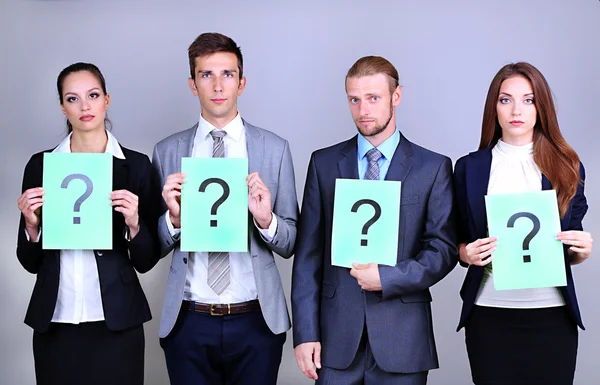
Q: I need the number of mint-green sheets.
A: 4